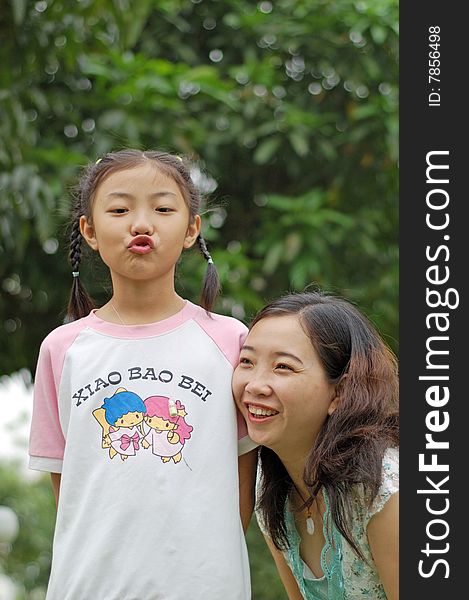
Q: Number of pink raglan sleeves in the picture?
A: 2